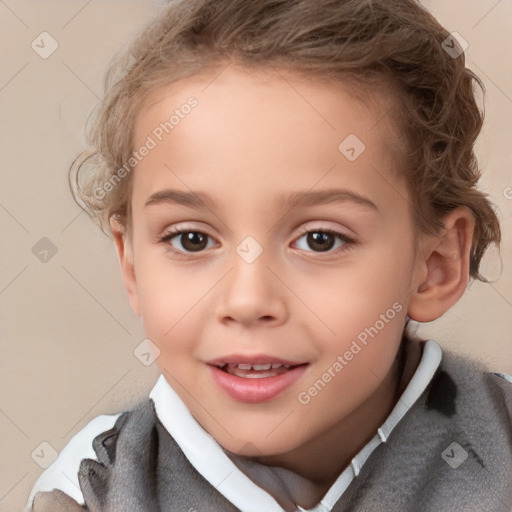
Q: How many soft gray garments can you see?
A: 1